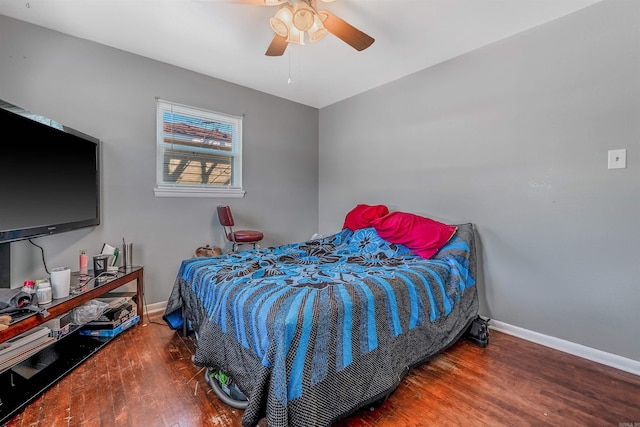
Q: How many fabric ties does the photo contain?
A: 0